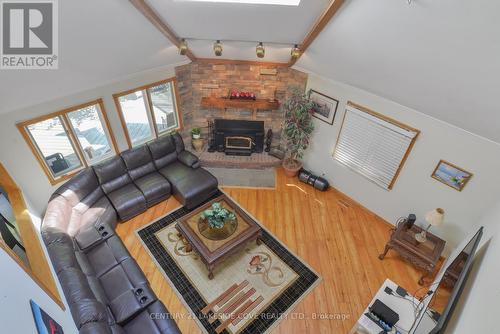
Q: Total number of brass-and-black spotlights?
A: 4